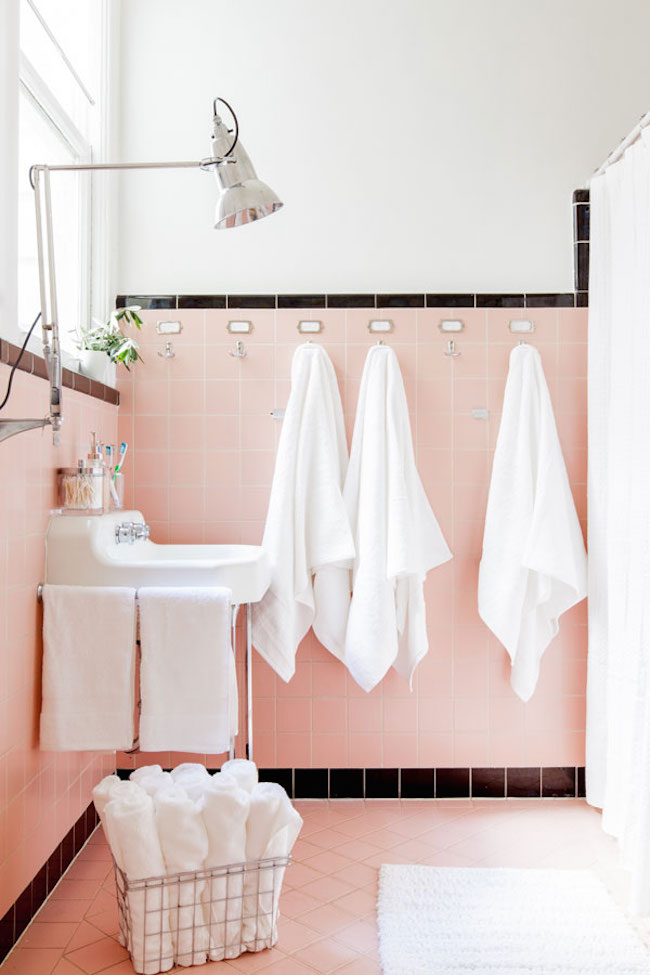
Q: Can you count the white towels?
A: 13